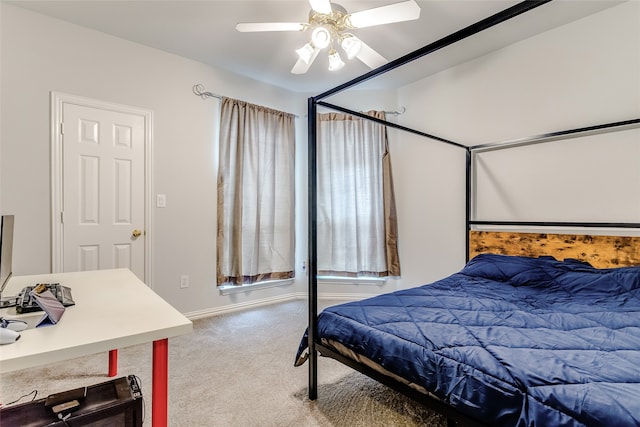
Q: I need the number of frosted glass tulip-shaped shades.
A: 4